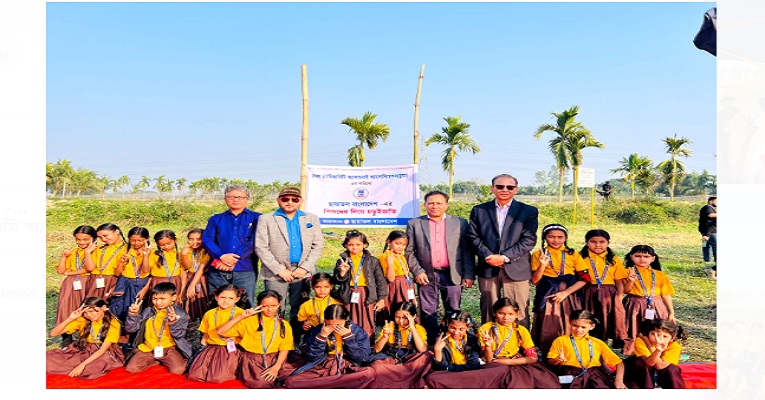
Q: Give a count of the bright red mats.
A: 1